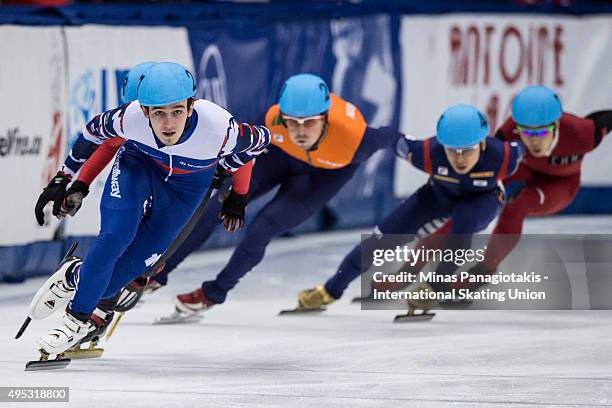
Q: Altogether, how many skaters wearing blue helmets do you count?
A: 5